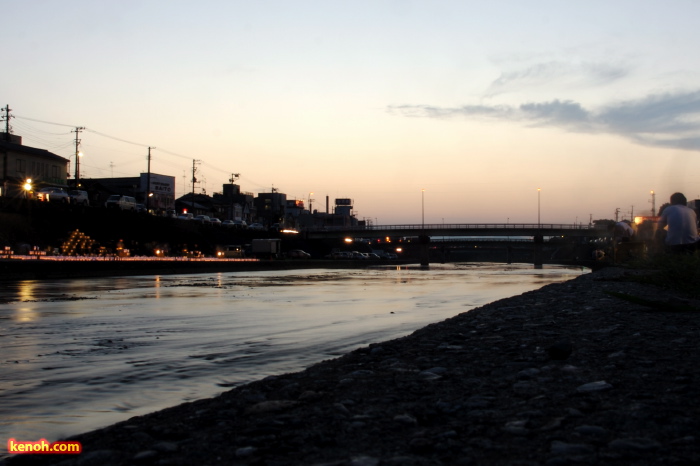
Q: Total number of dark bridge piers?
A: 2